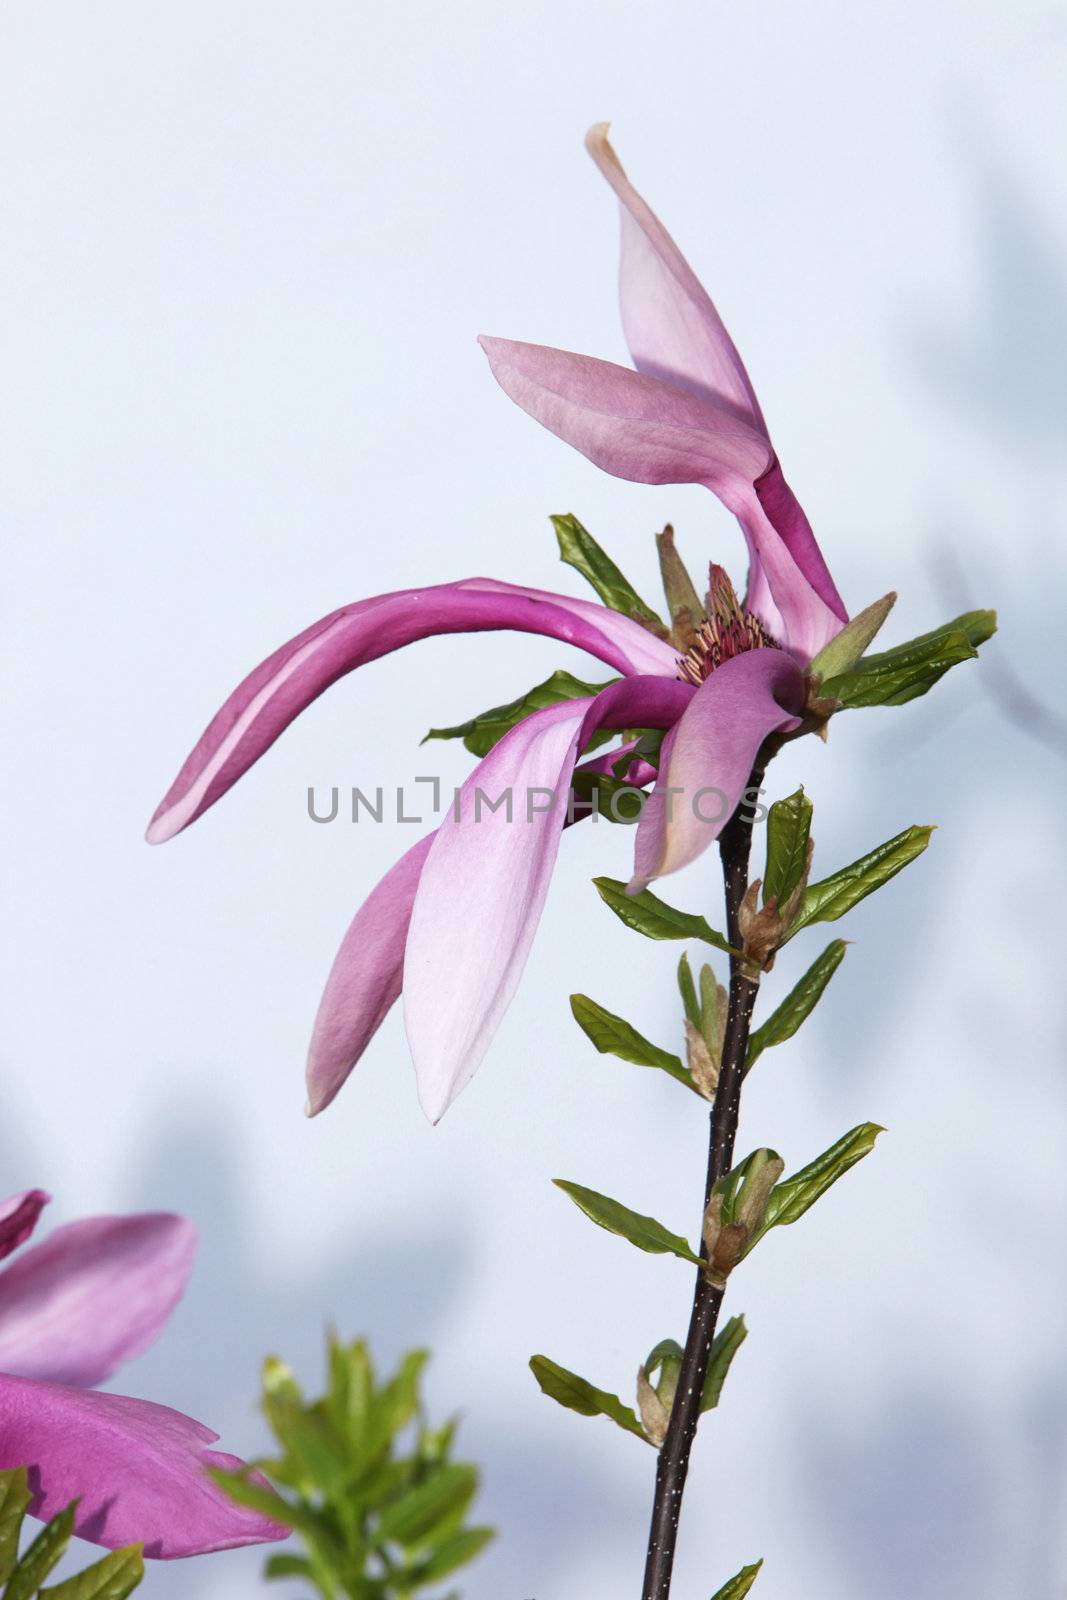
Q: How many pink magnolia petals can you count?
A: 9